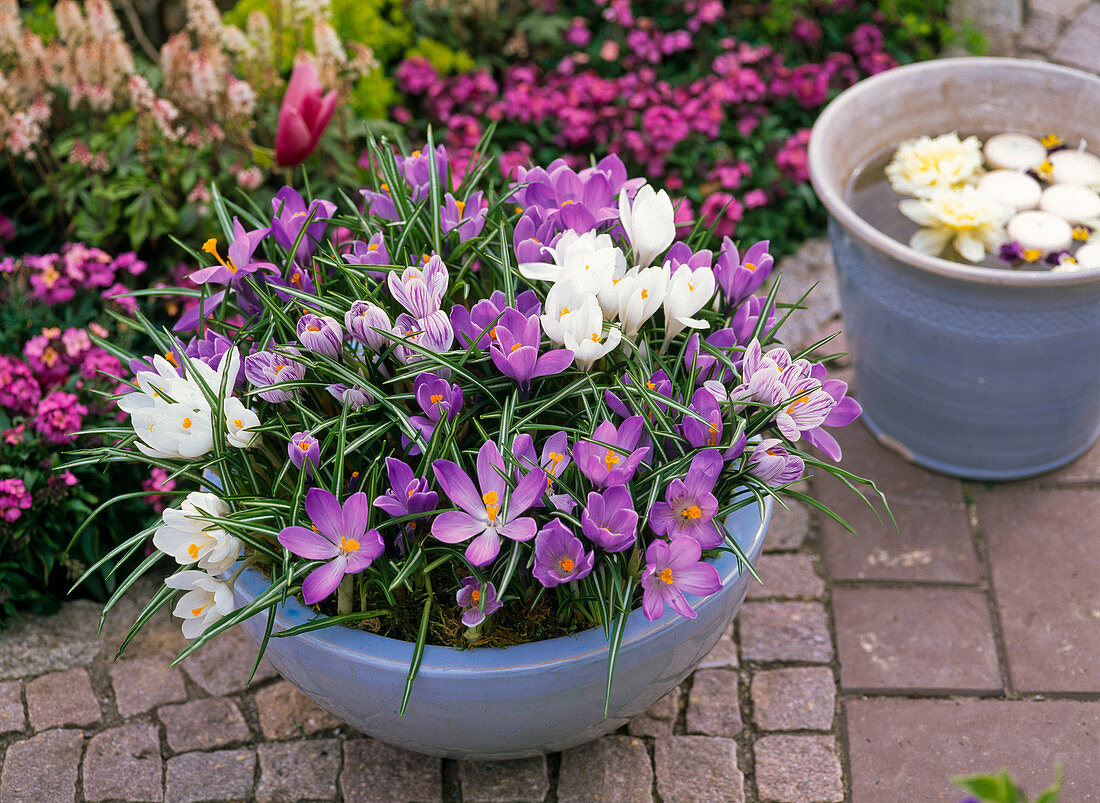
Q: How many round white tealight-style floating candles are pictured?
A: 6